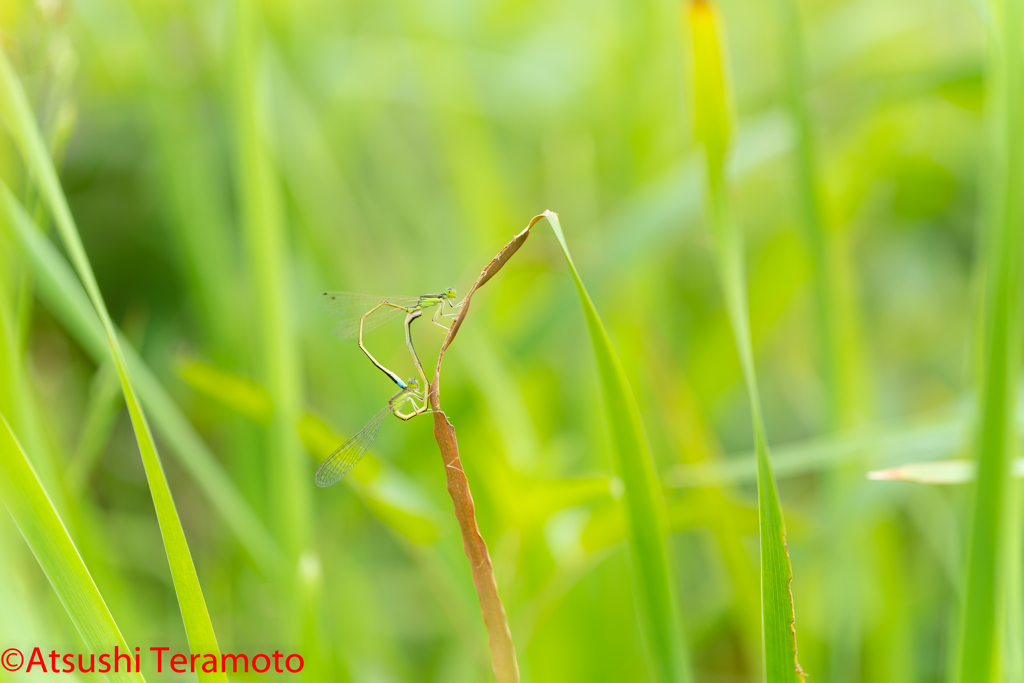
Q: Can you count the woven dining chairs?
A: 0